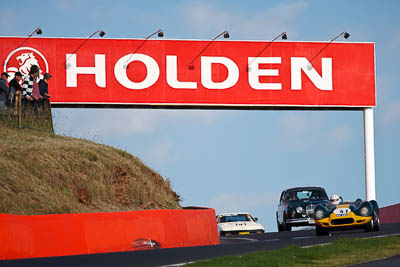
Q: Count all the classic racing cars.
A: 3